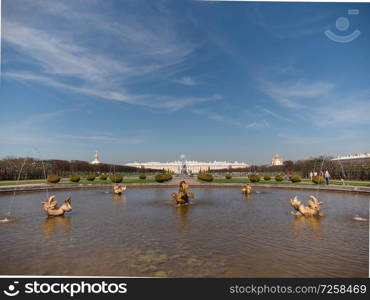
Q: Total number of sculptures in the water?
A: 5